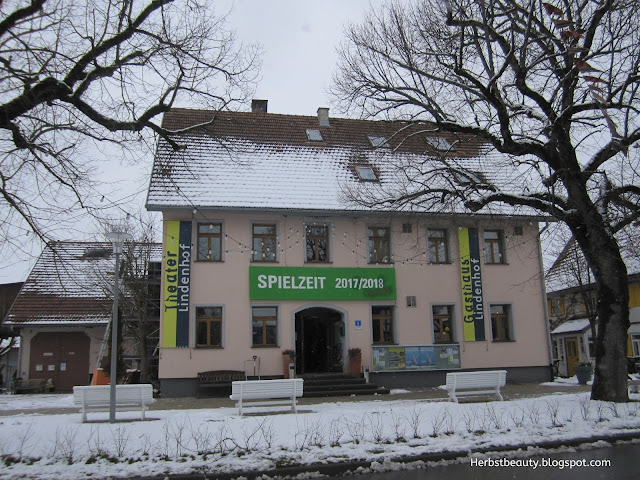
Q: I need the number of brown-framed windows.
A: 11